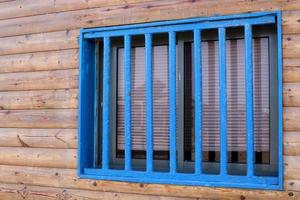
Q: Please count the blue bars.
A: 7